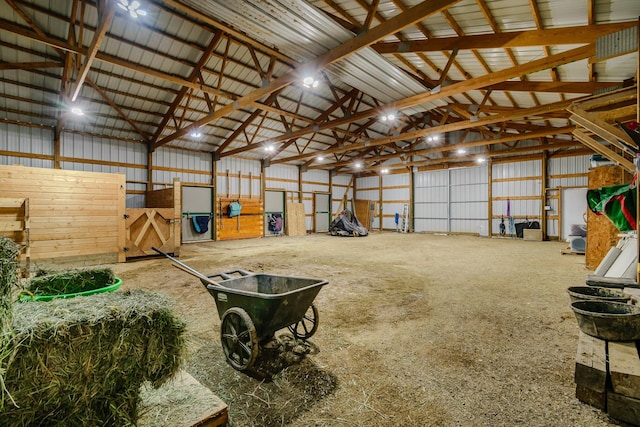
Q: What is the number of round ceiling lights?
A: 12